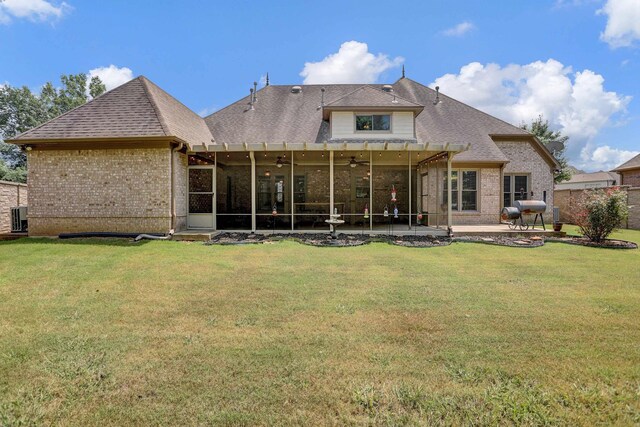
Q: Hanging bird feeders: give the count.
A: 6